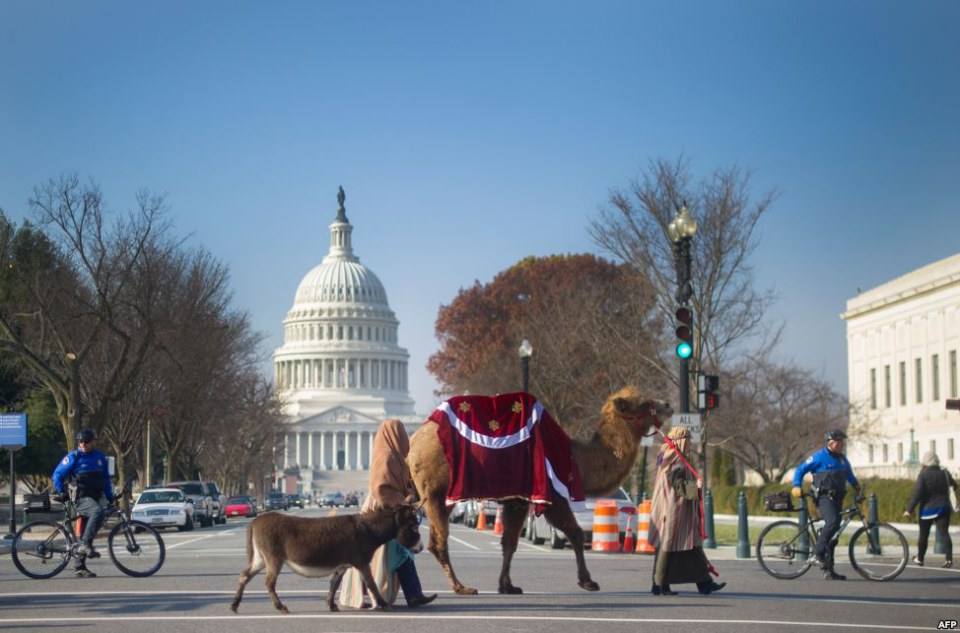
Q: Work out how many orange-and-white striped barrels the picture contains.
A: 2